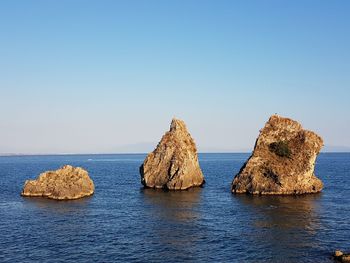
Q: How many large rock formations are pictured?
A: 3